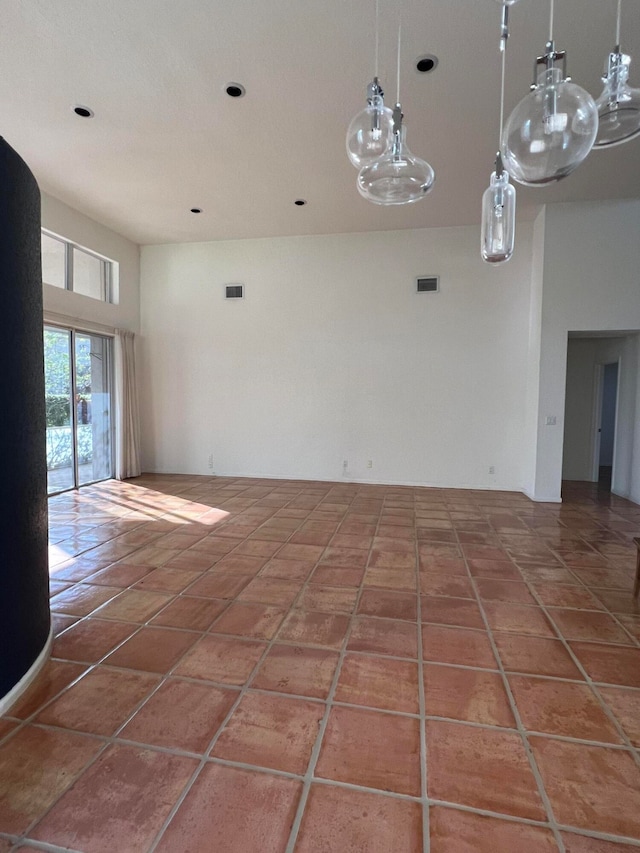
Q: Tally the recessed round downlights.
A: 5